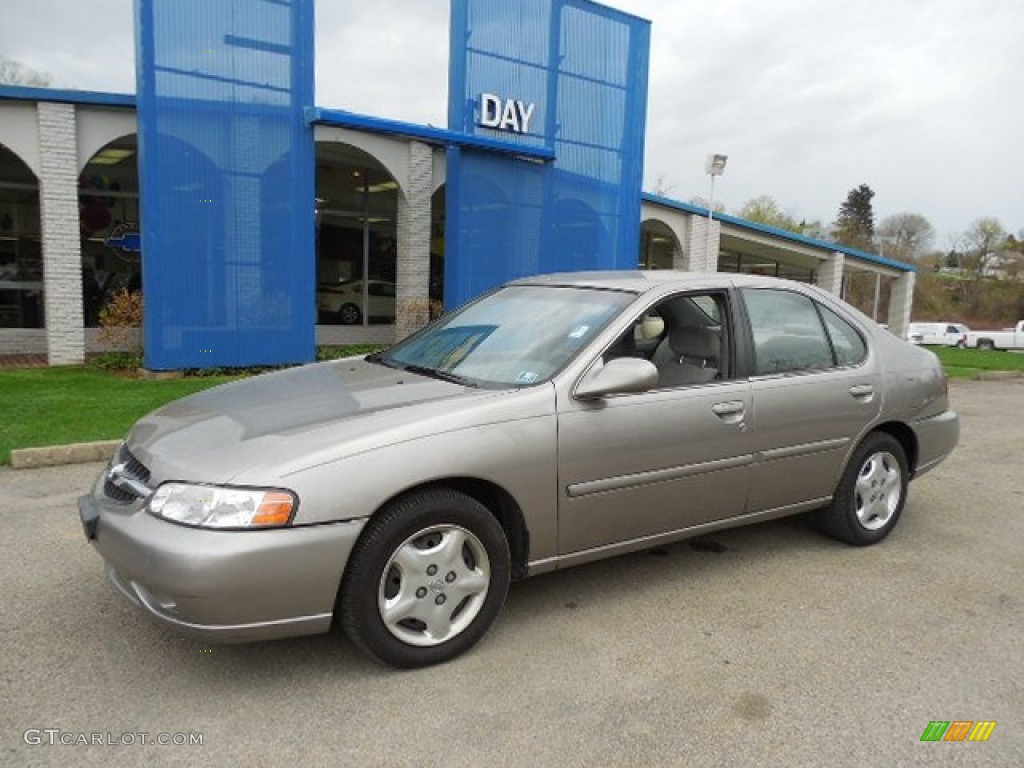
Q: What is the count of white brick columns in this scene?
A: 5